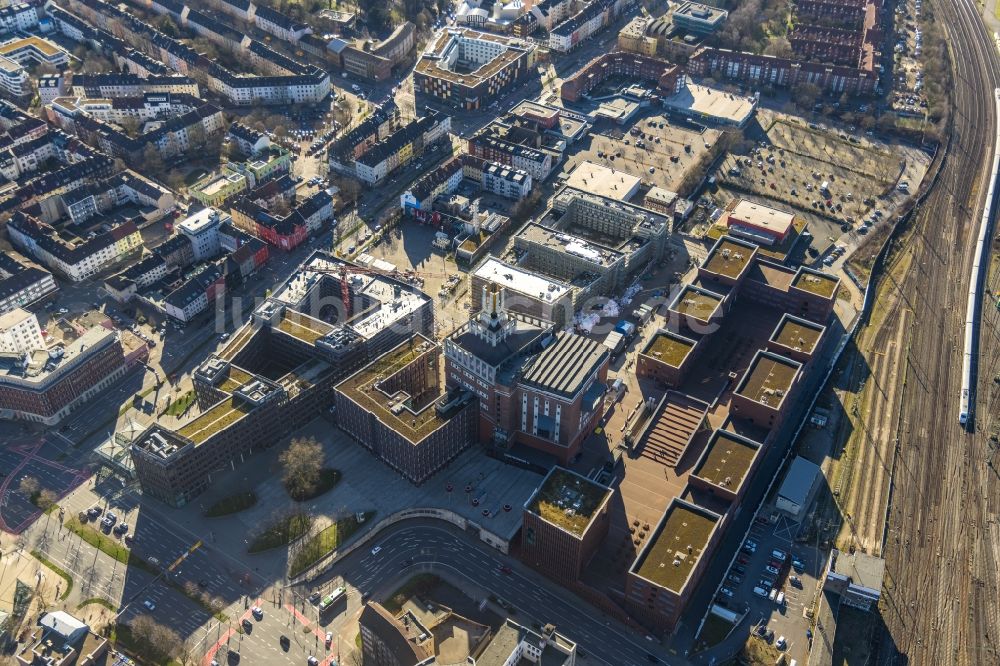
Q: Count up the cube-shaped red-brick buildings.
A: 9